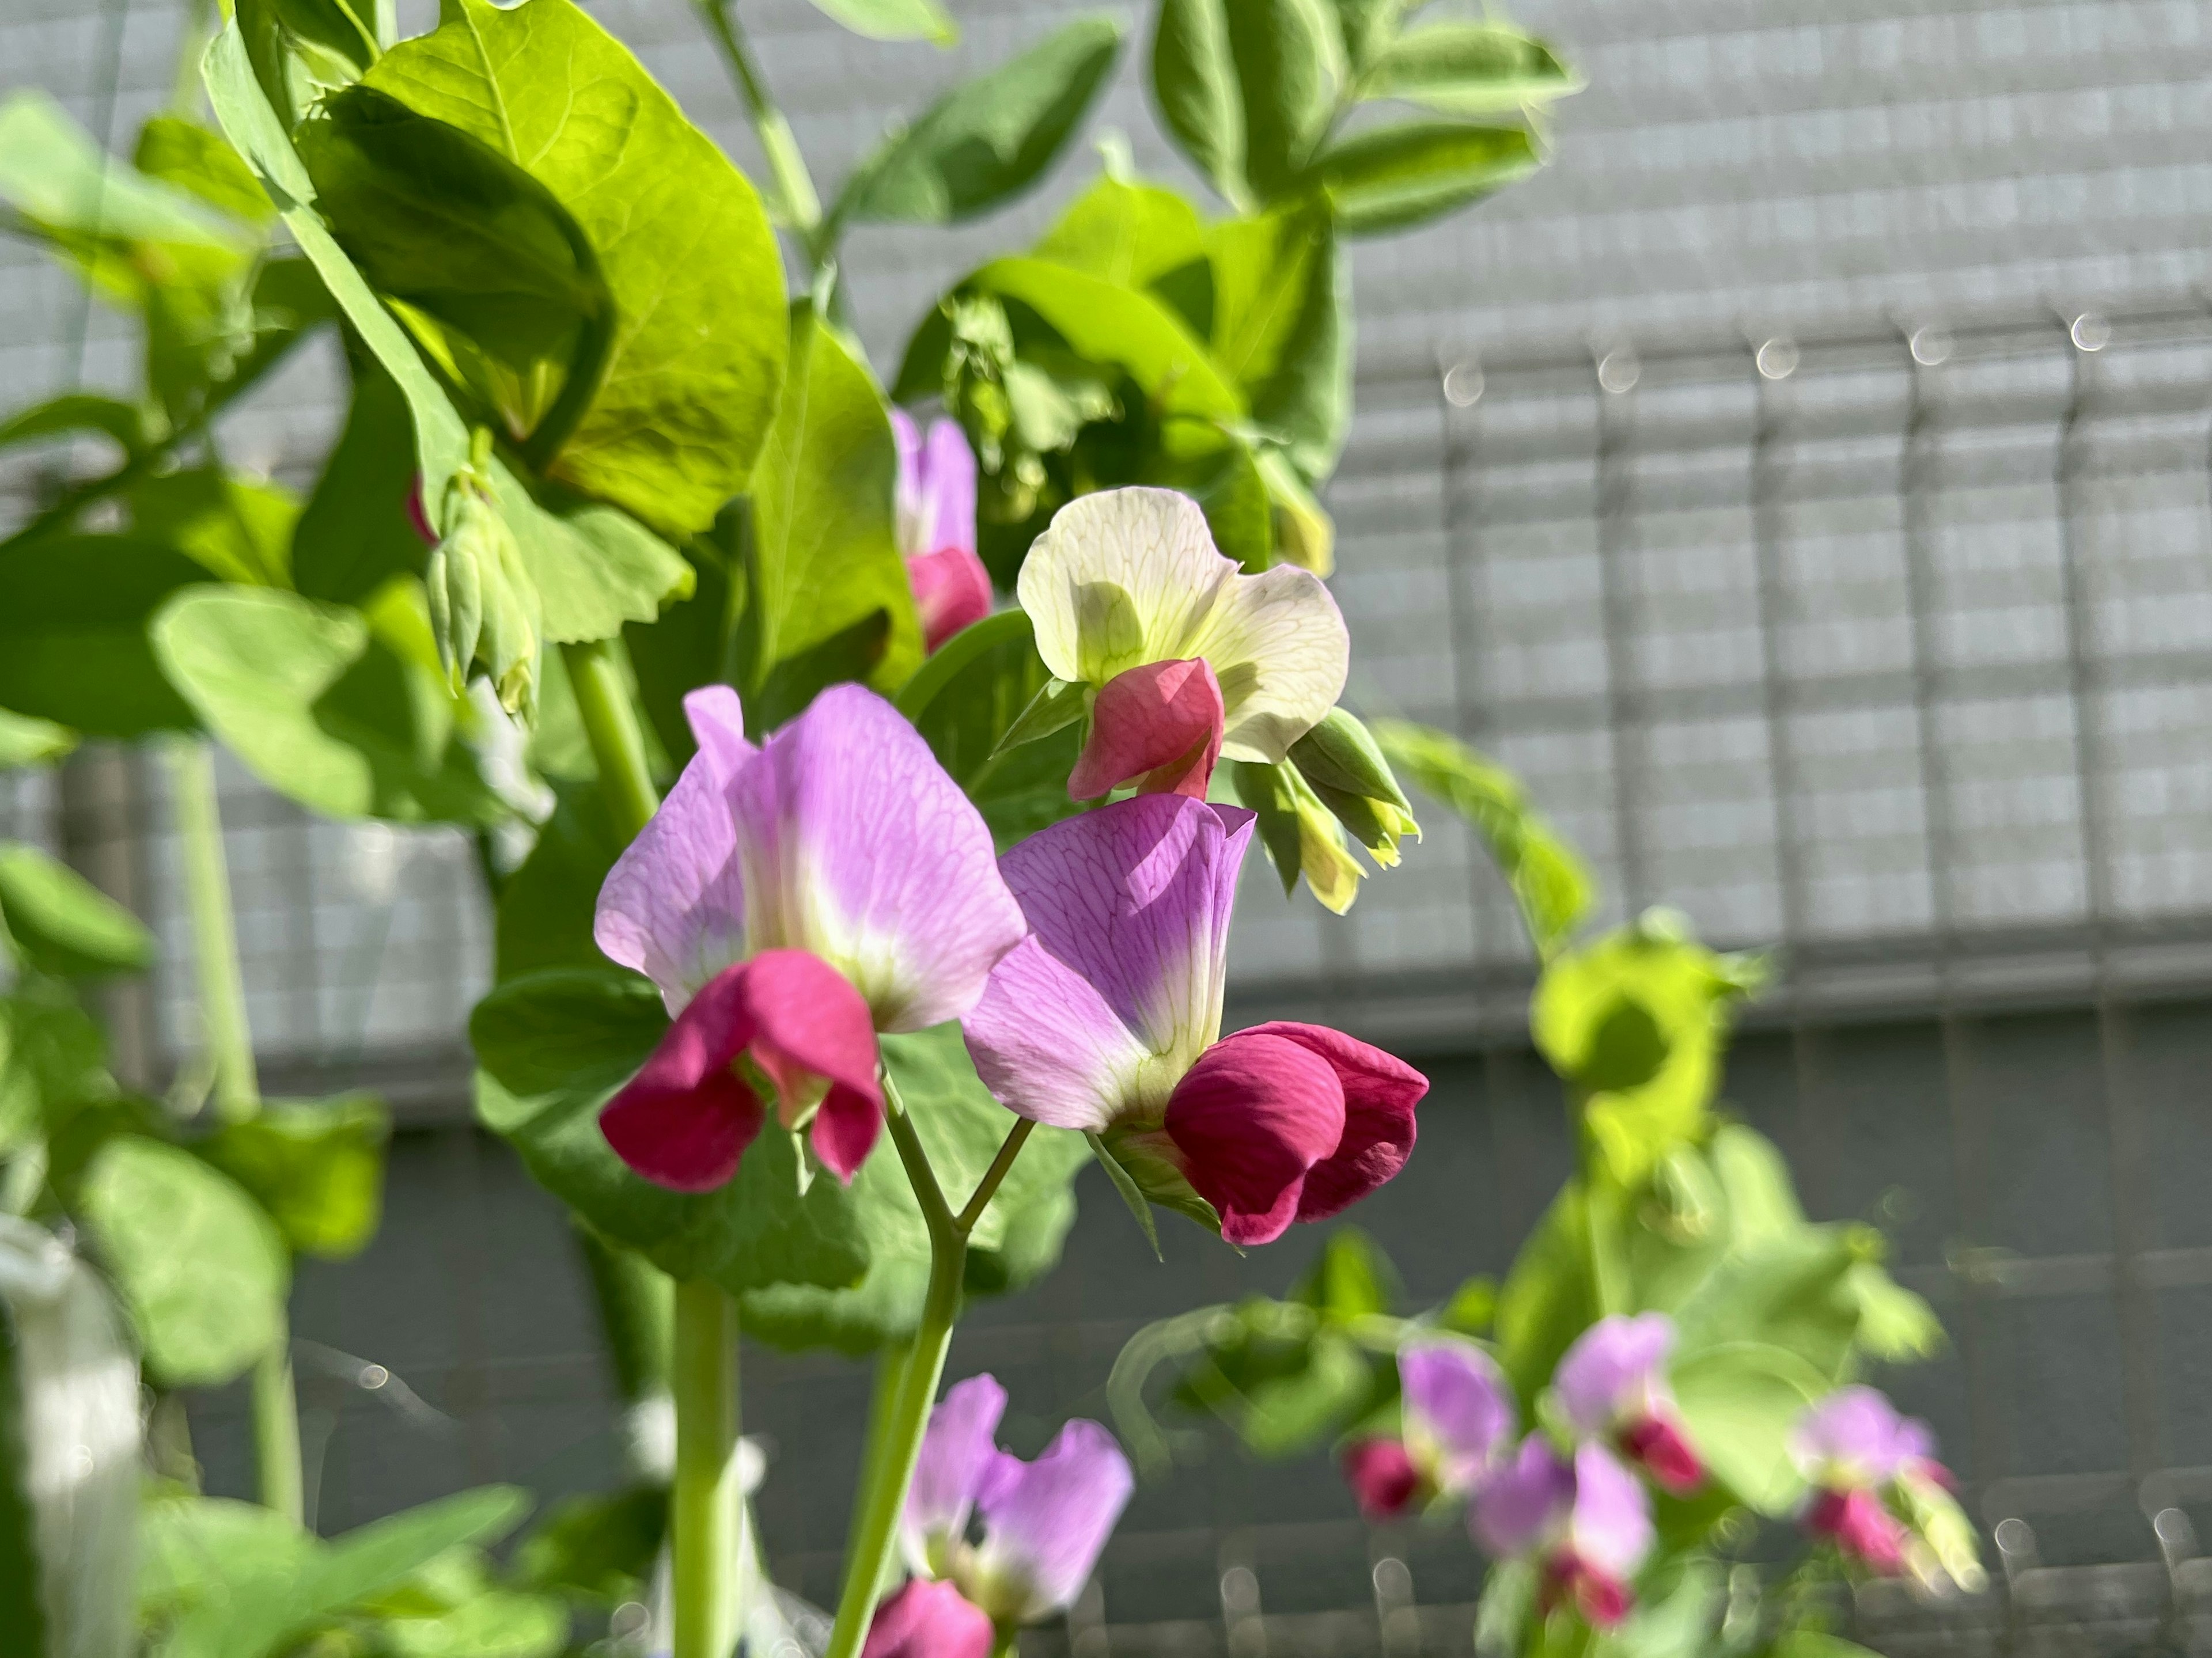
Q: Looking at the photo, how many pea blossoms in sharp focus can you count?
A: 3